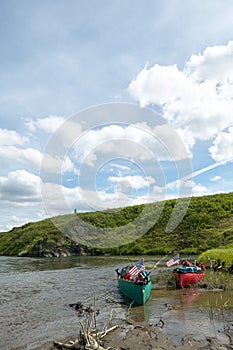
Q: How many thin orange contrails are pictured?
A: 0